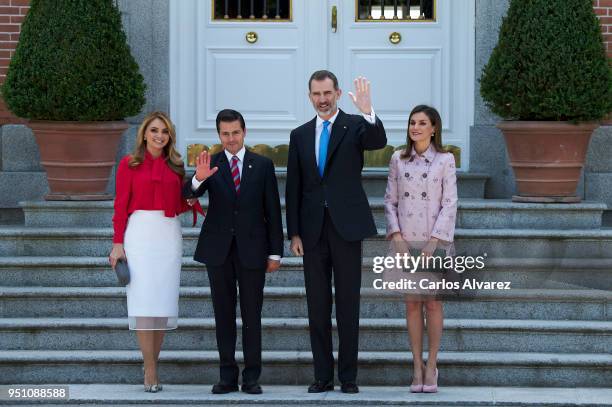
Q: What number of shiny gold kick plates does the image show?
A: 2